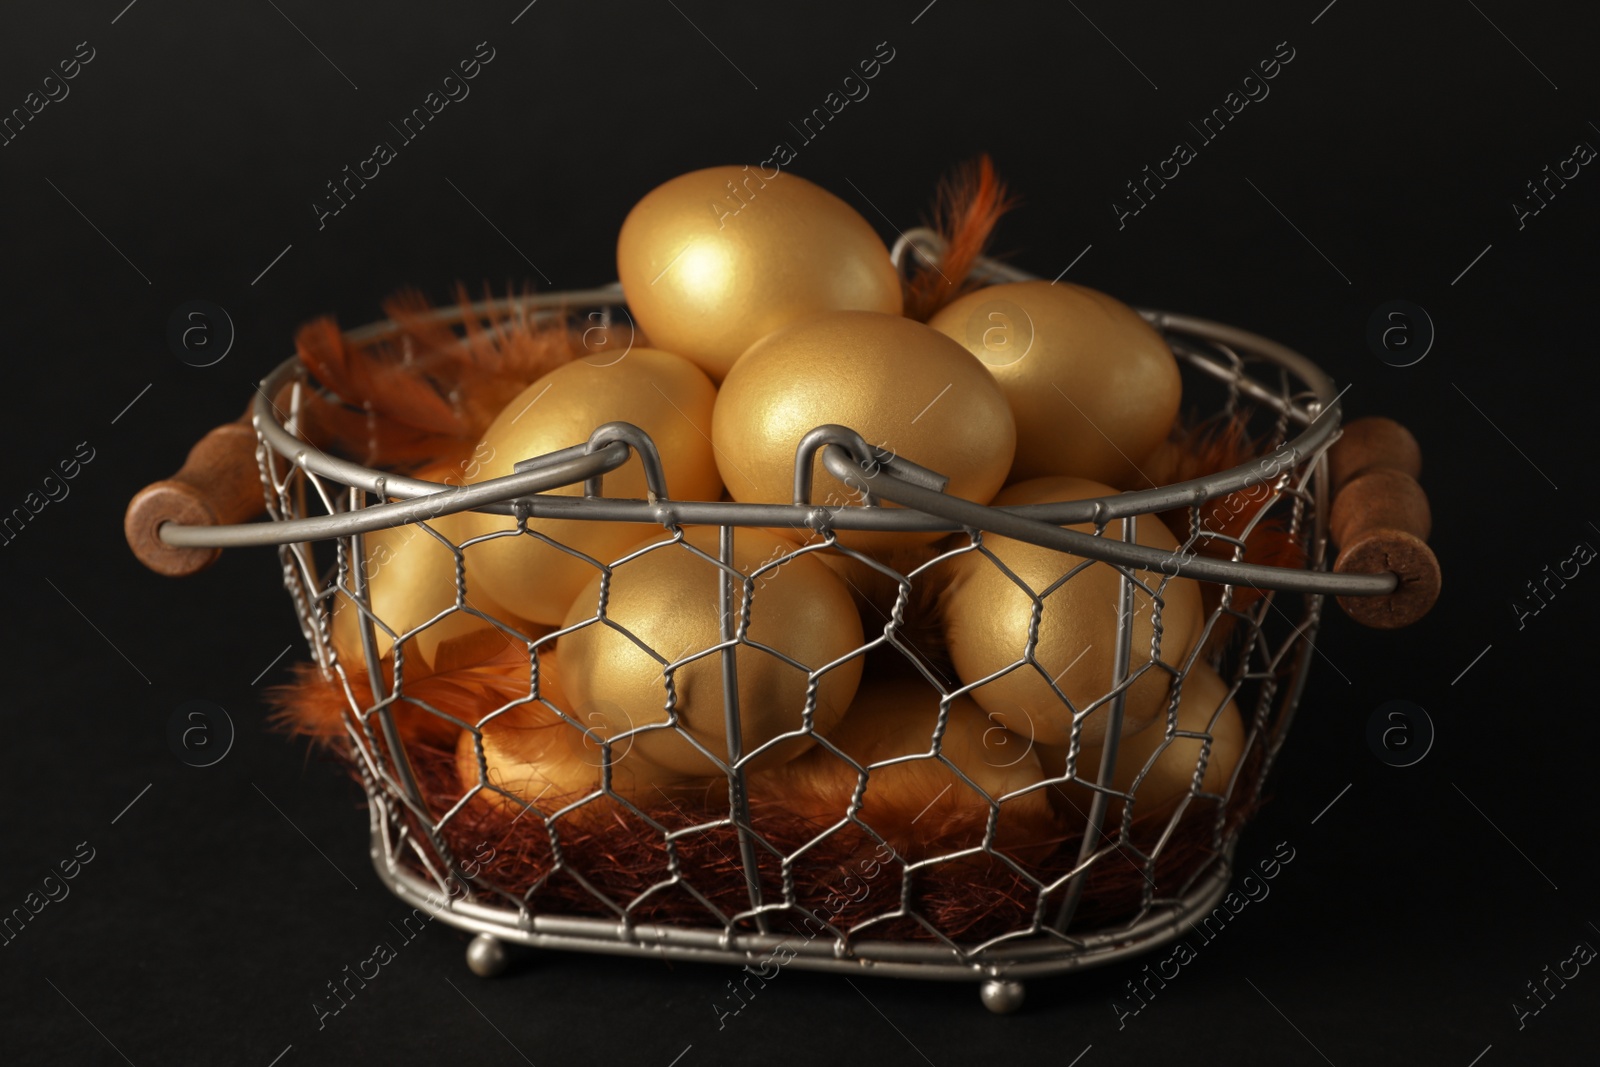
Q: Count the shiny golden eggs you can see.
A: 10